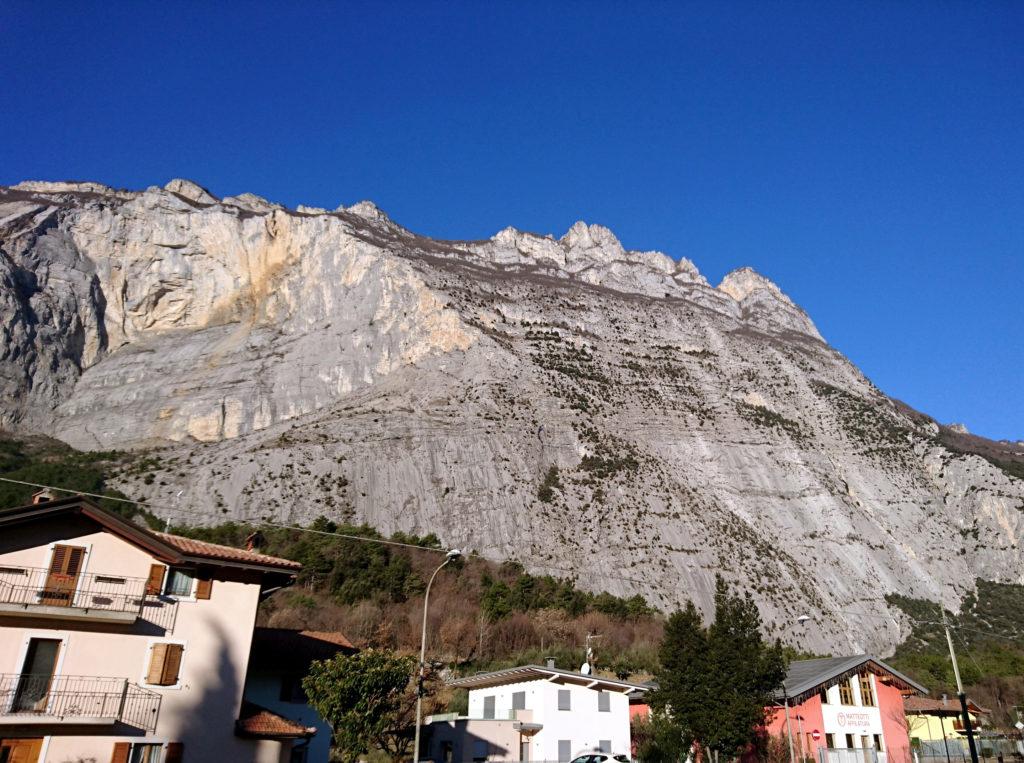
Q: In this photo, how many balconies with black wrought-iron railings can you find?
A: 2